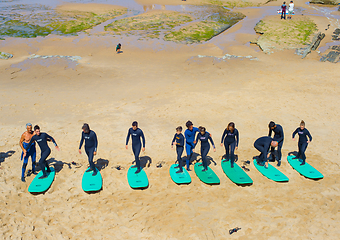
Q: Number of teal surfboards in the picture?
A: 8